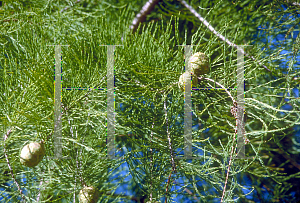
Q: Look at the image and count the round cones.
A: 4